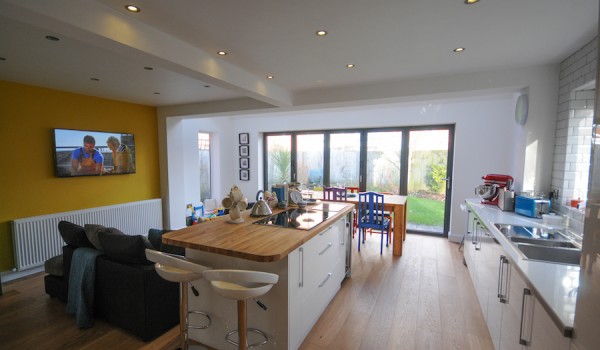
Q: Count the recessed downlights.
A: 13